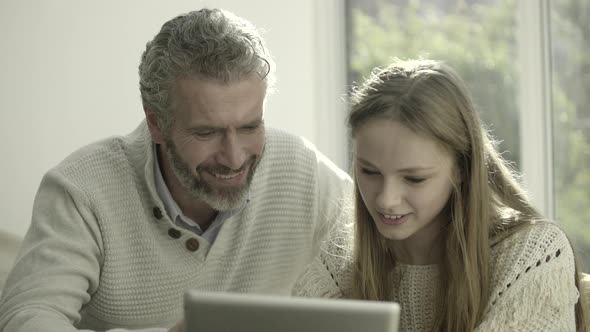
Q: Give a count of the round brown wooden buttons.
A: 3